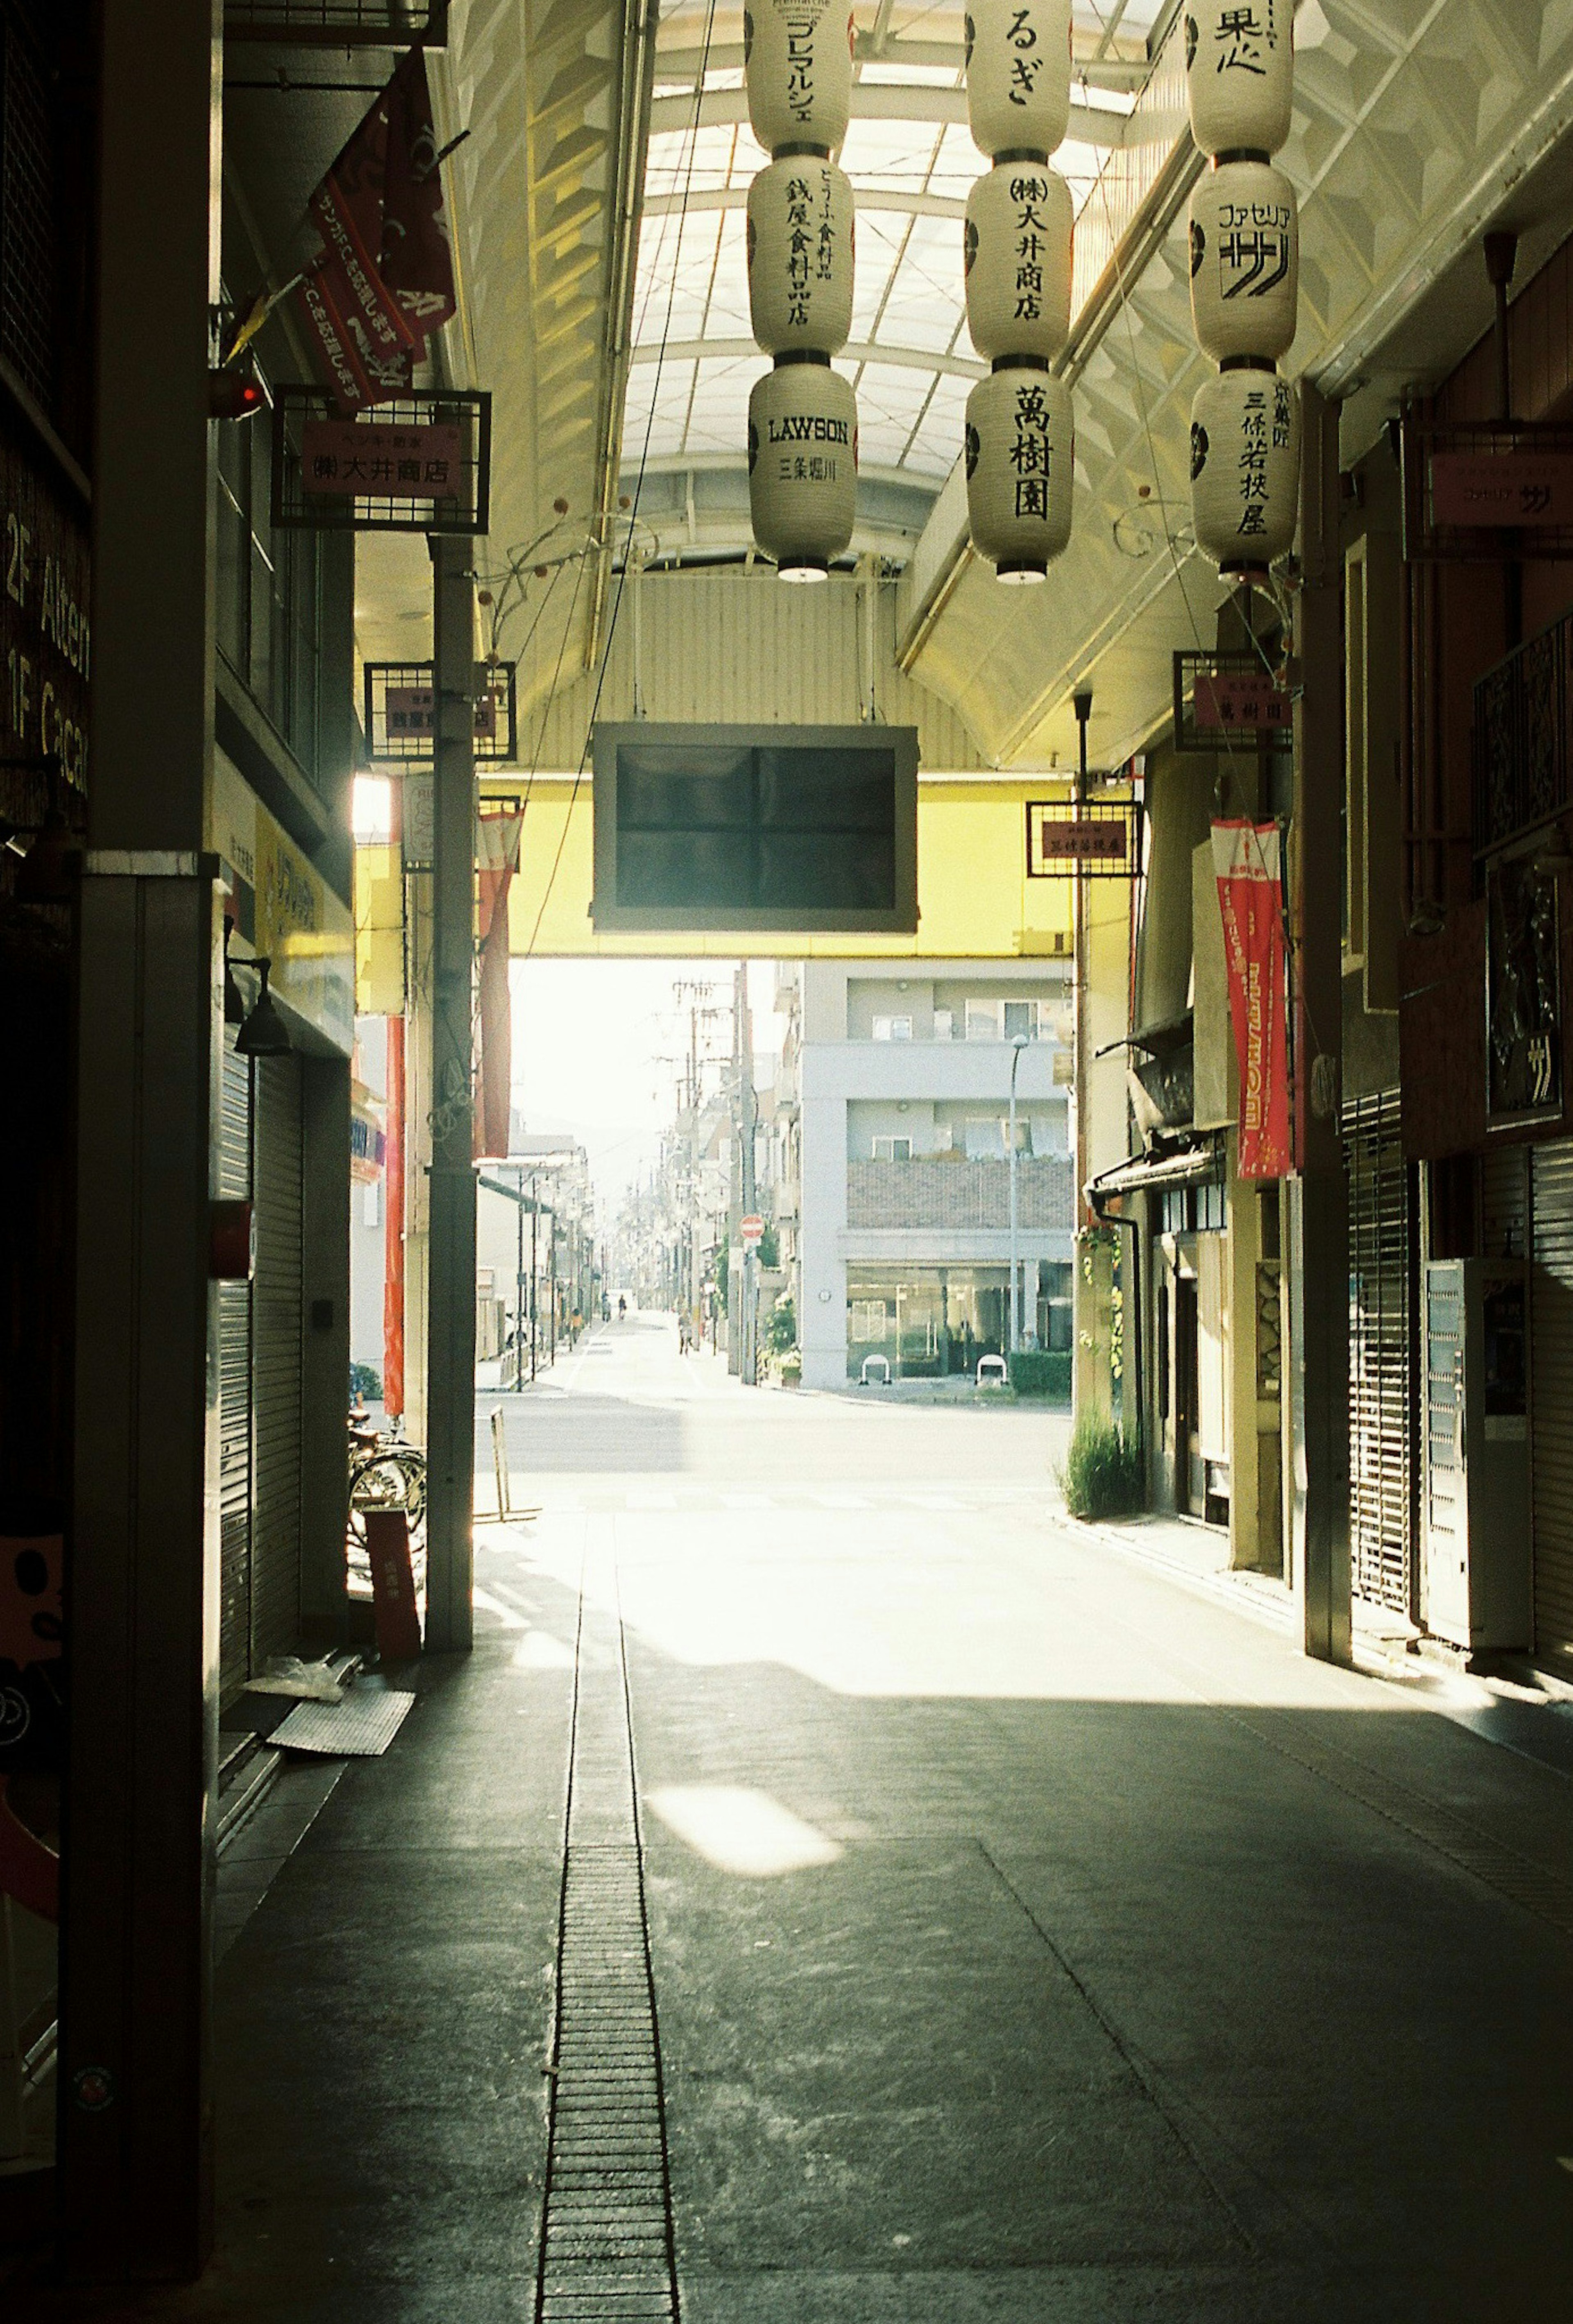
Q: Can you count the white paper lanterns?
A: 9